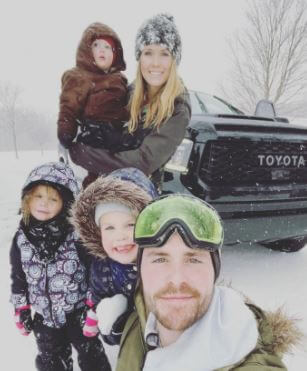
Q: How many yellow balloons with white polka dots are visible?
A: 0